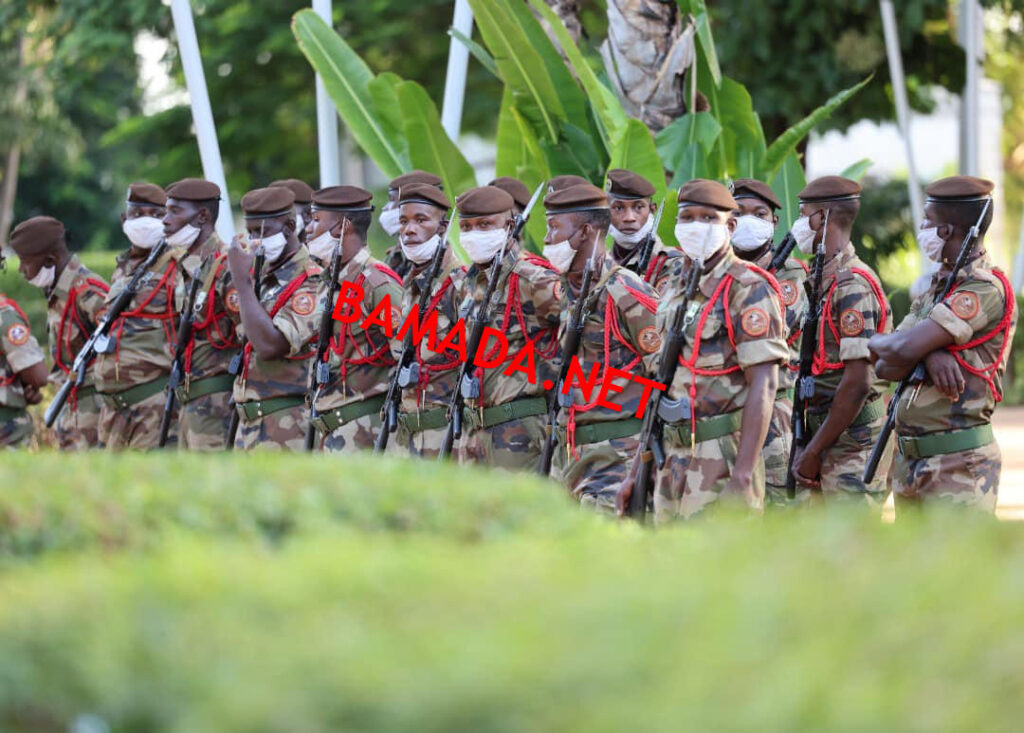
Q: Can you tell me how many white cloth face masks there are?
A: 15